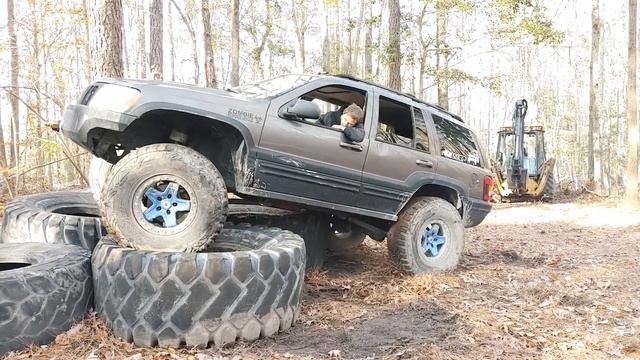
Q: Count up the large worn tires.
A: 4